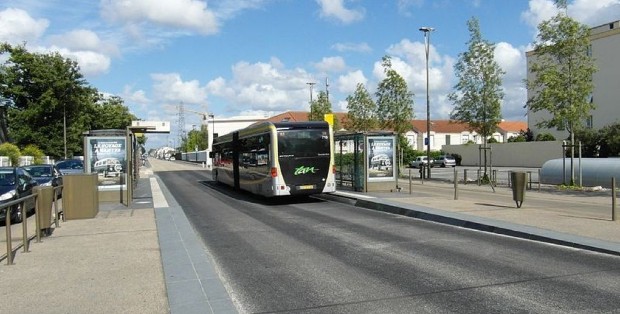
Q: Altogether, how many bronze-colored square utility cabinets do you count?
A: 1